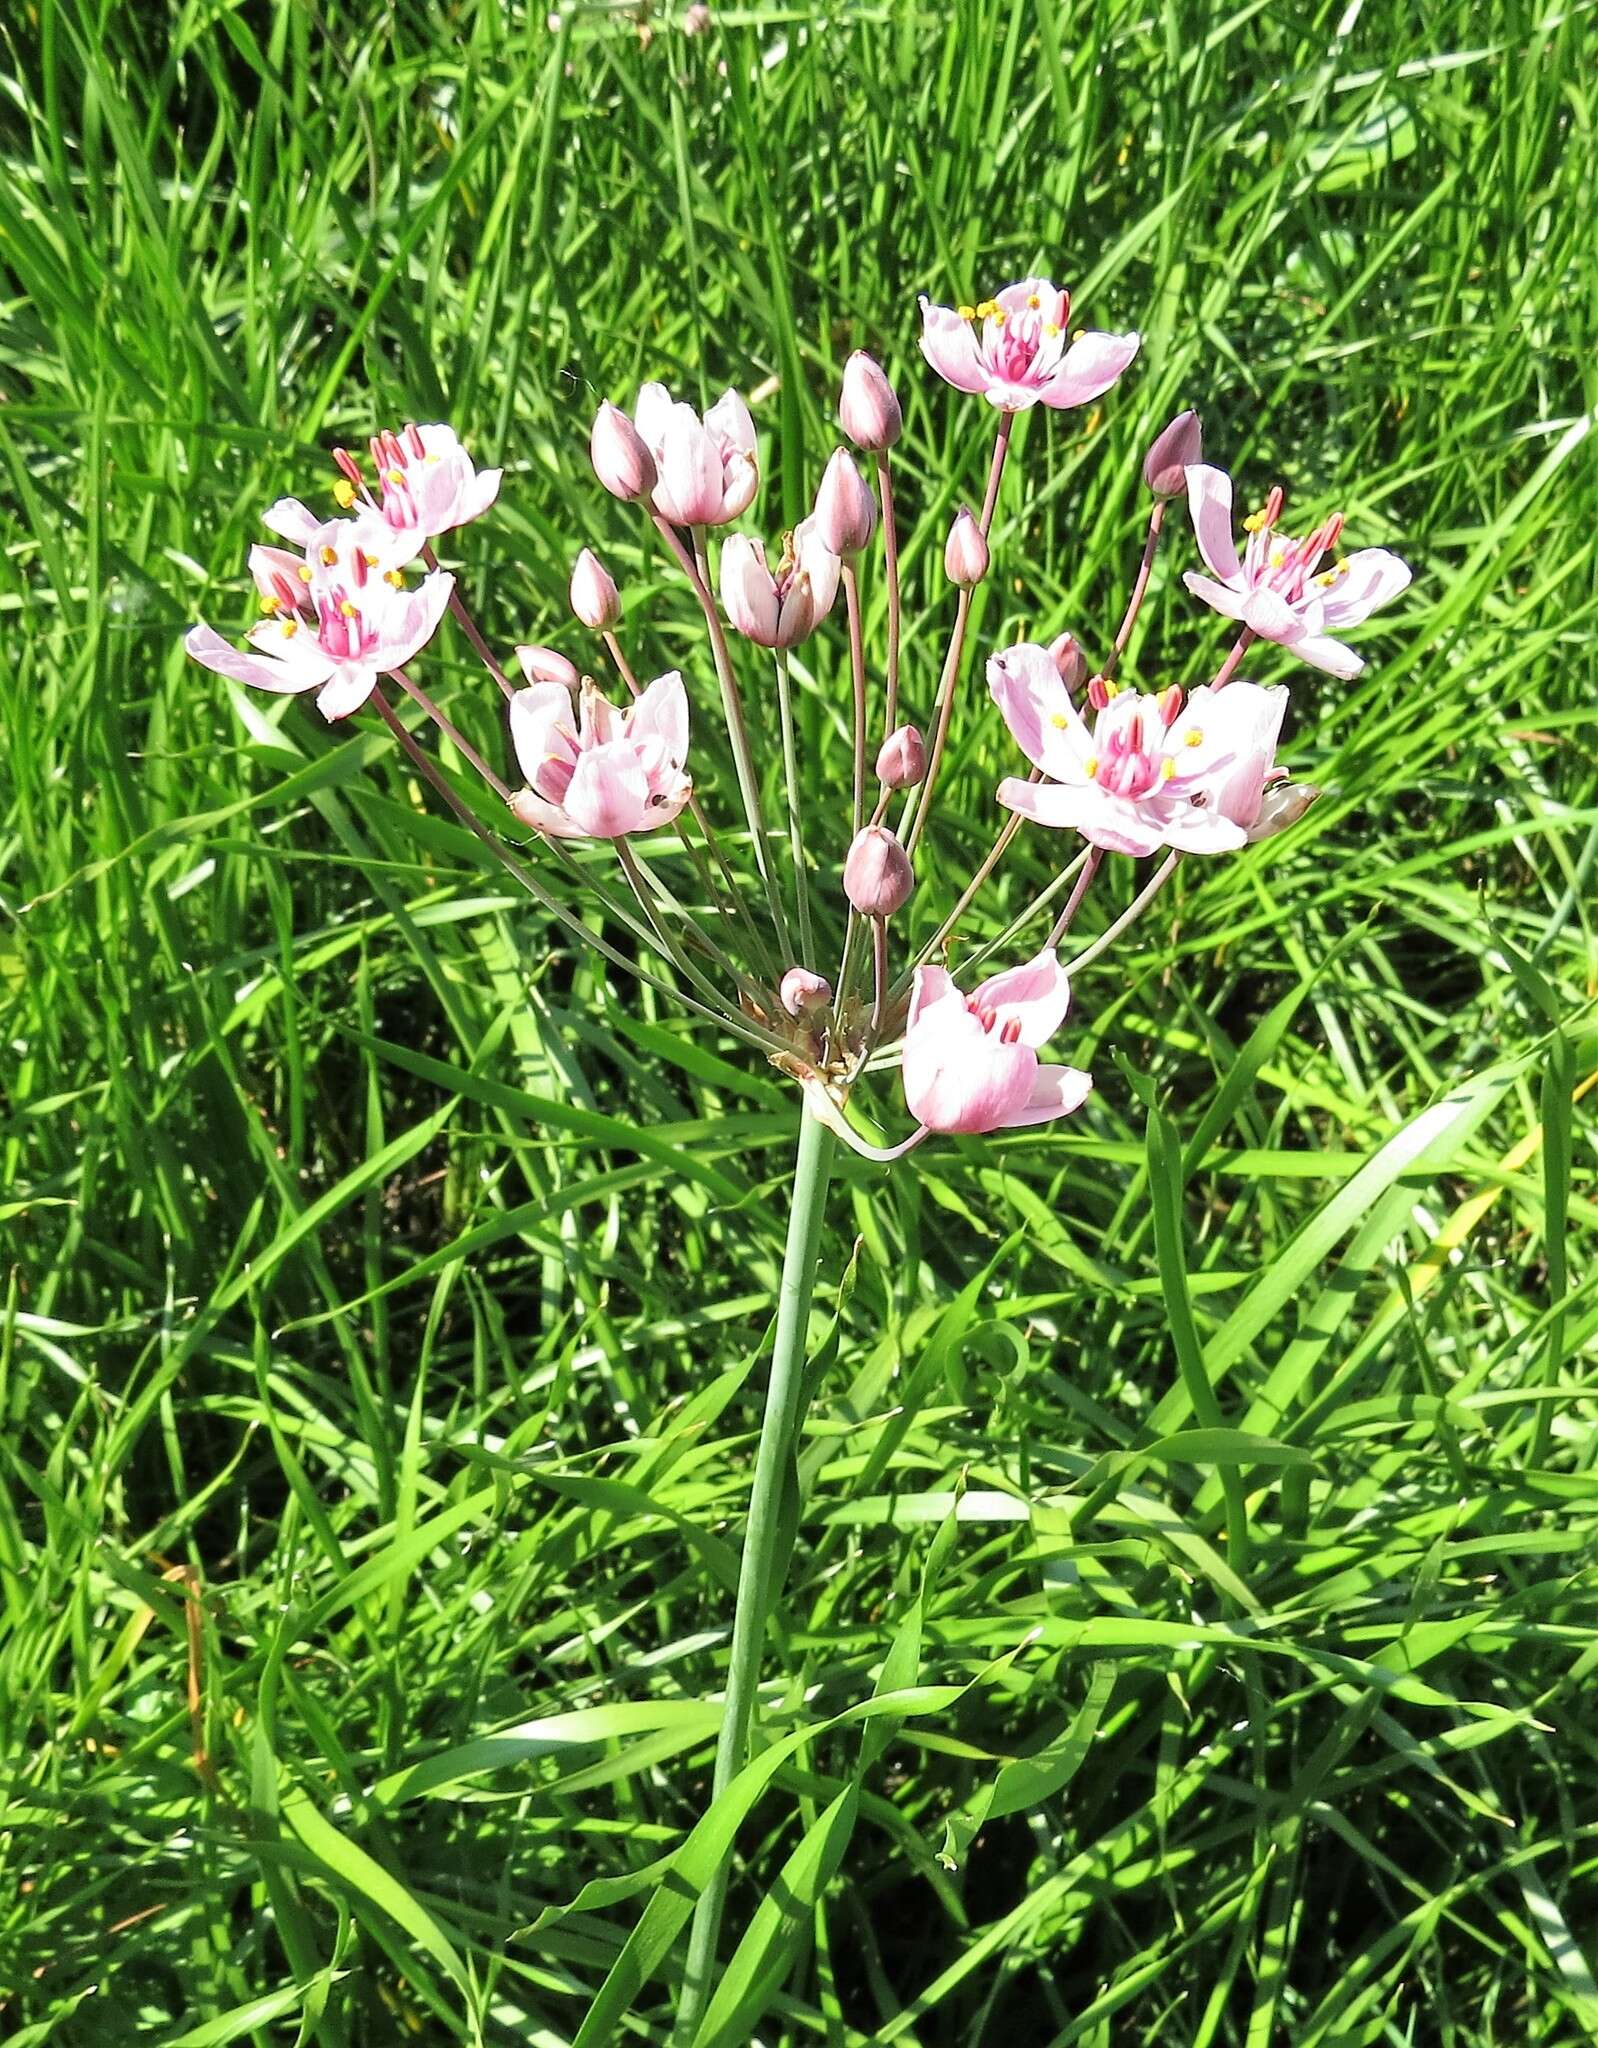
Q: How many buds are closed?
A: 12